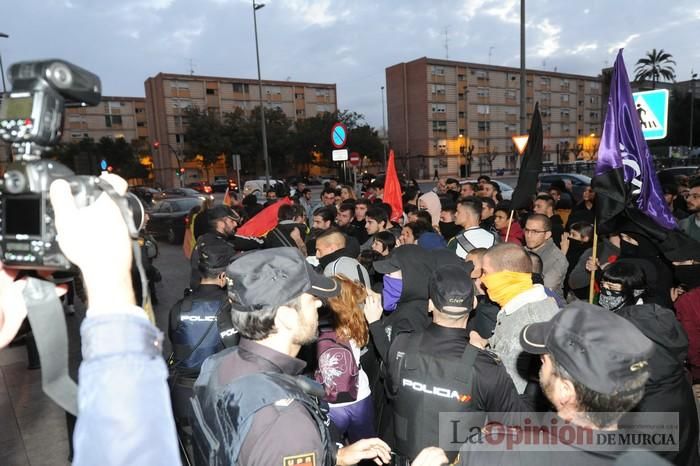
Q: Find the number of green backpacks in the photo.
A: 0